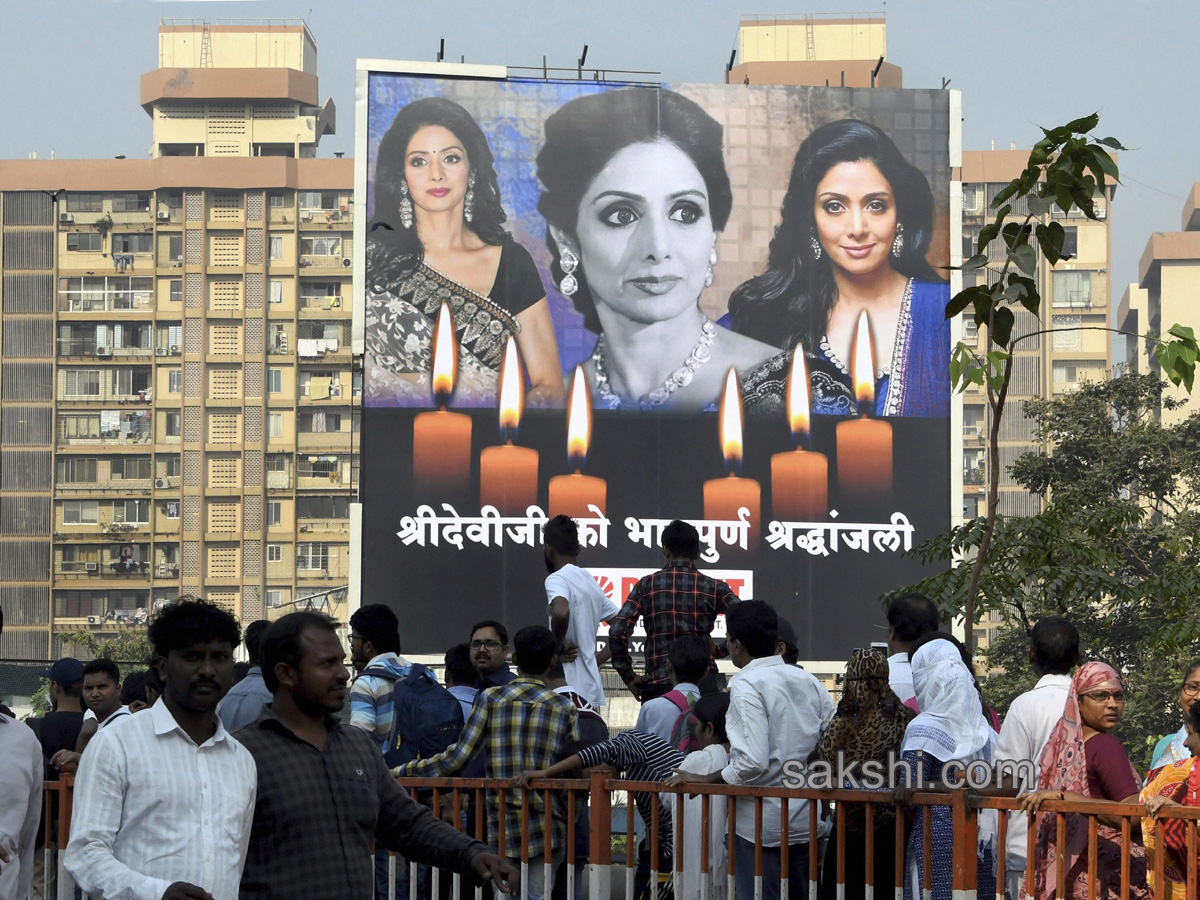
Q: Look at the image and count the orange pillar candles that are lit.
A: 6